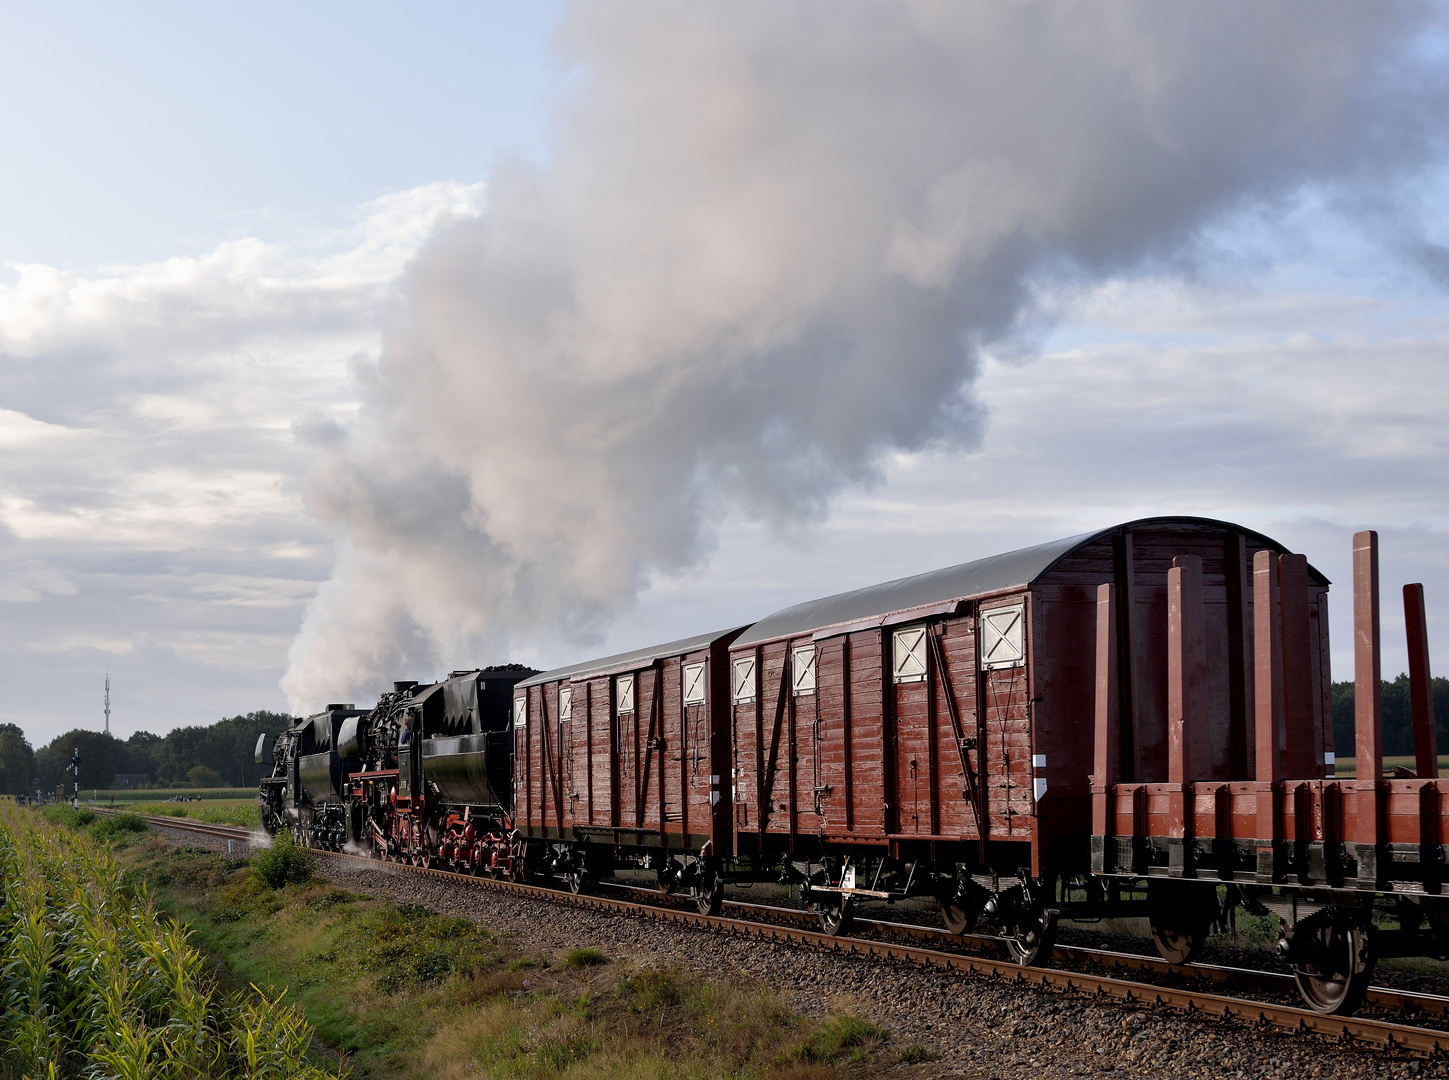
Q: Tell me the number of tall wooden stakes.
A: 7